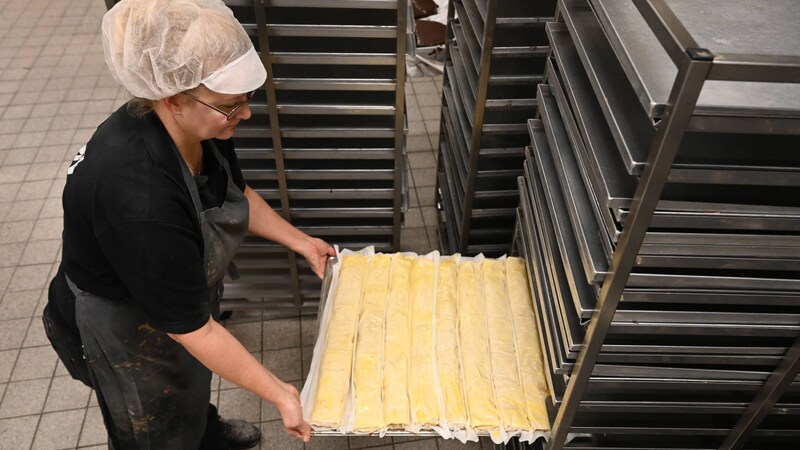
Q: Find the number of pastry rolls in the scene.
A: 8